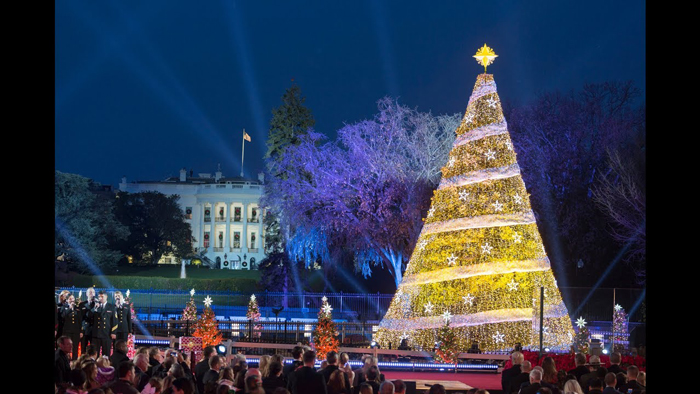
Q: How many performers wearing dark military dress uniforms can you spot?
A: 5